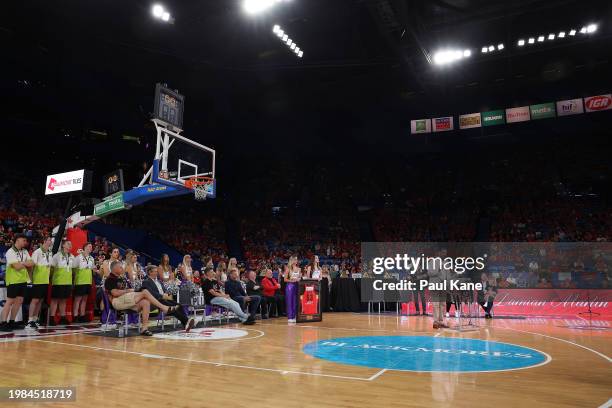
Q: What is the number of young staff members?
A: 4